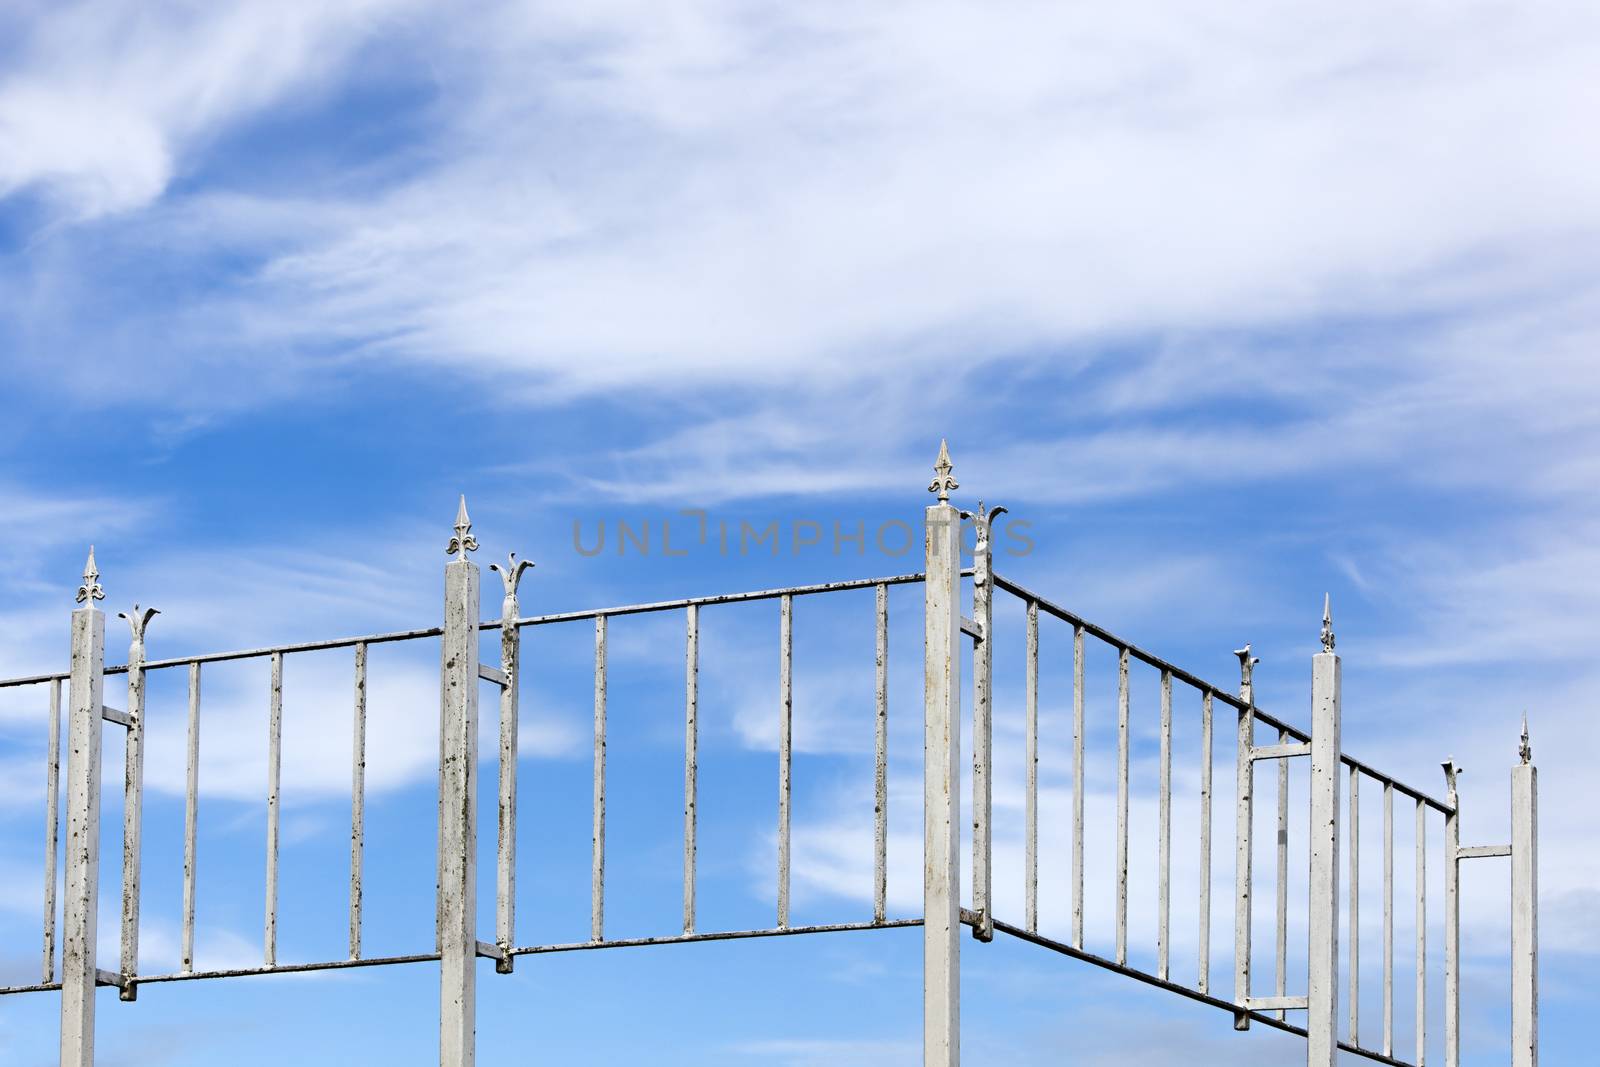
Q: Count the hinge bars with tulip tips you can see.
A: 5